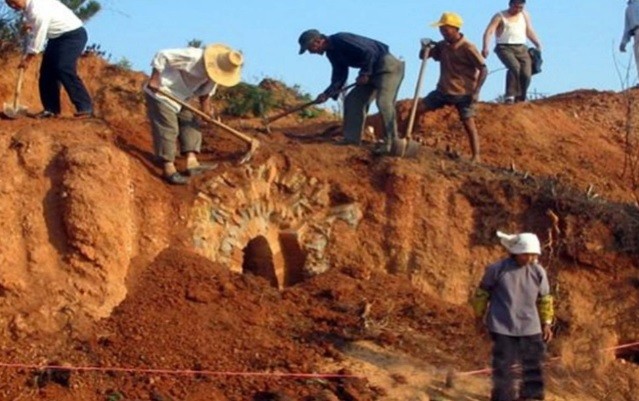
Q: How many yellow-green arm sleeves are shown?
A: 2